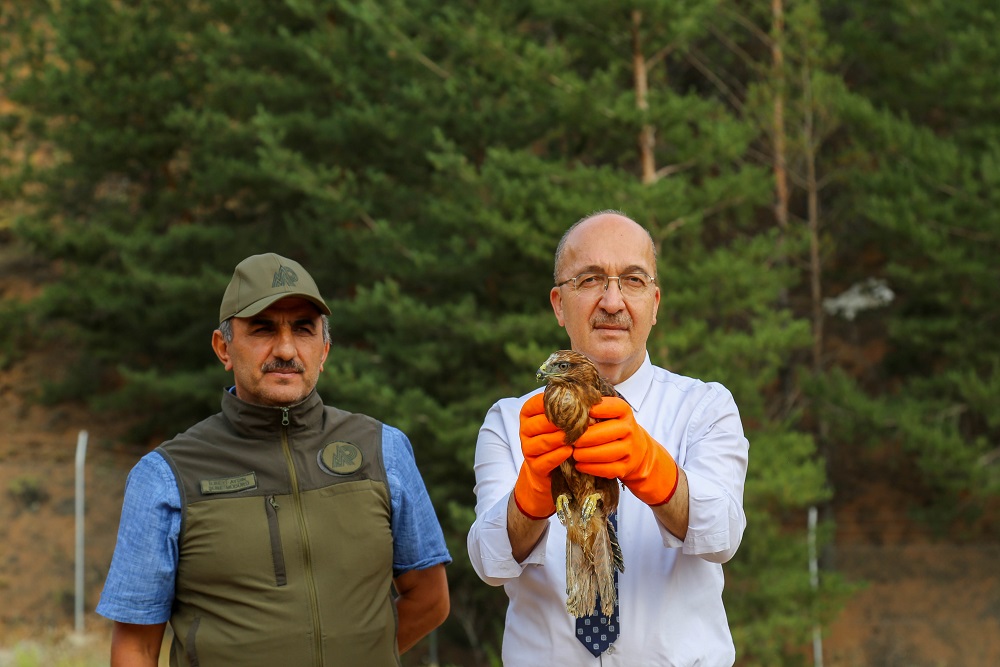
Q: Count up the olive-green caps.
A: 1